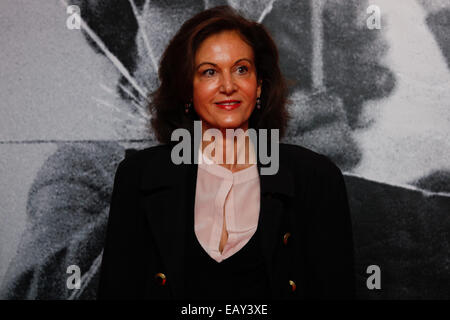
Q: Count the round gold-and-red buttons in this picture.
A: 3